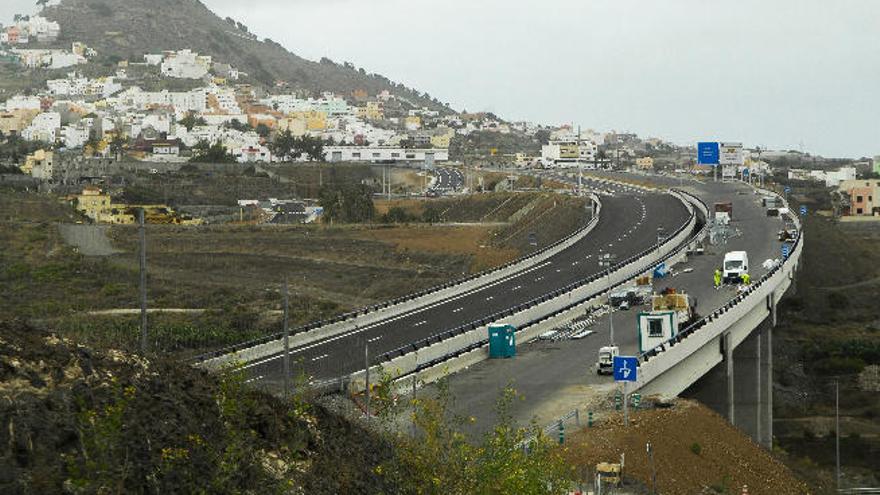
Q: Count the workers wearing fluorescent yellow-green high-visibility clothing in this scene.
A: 2